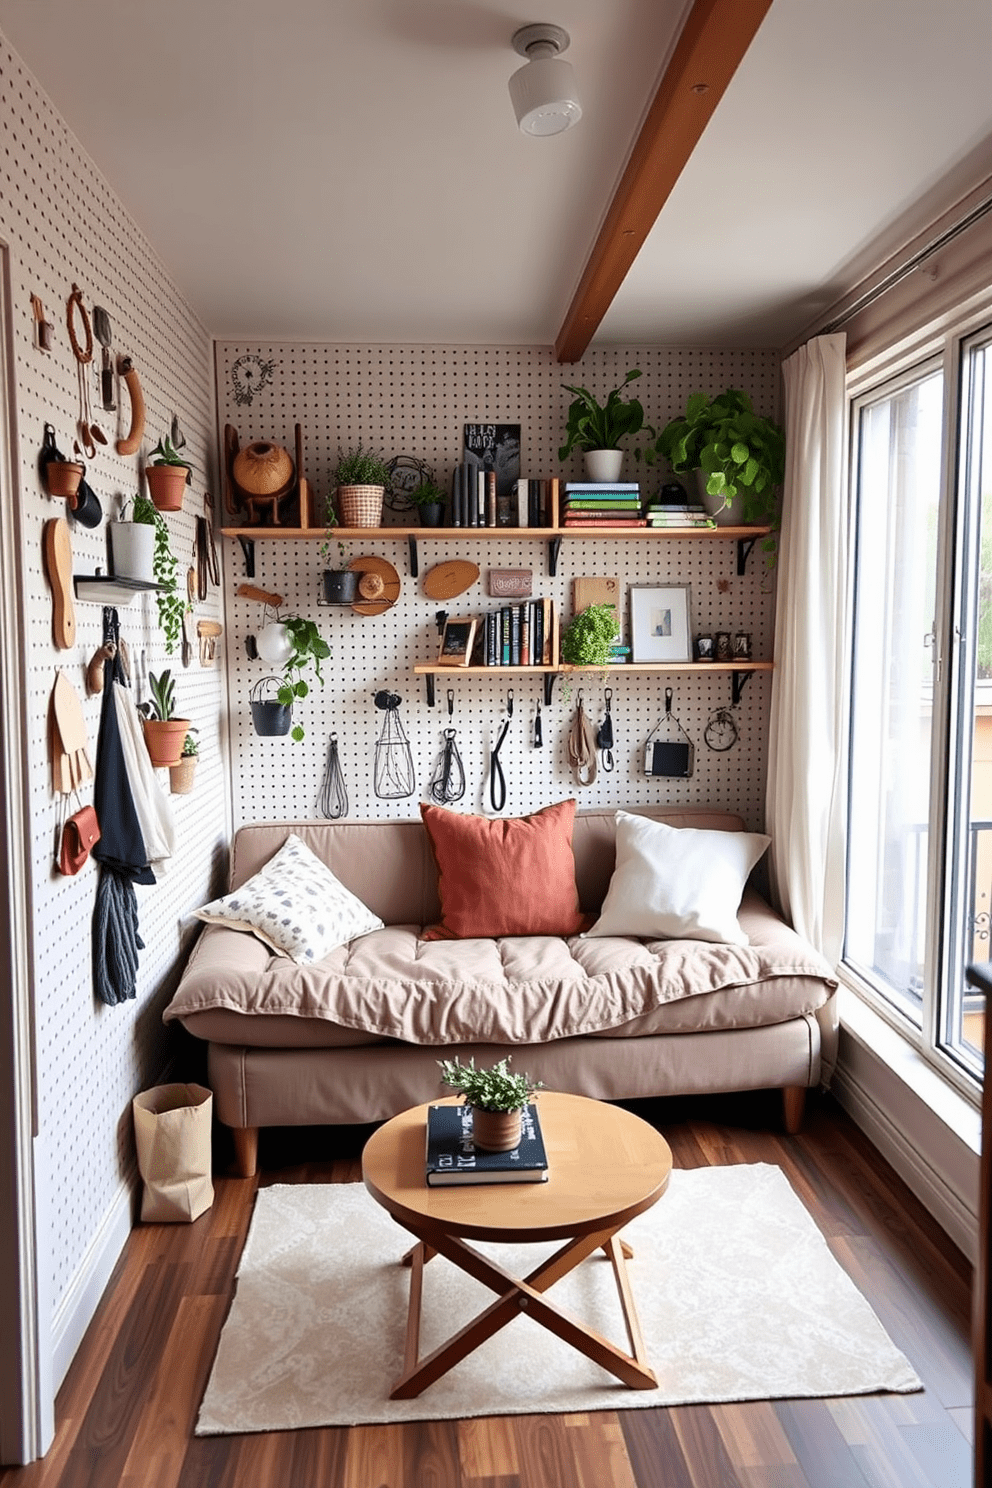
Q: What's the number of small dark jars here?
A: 3